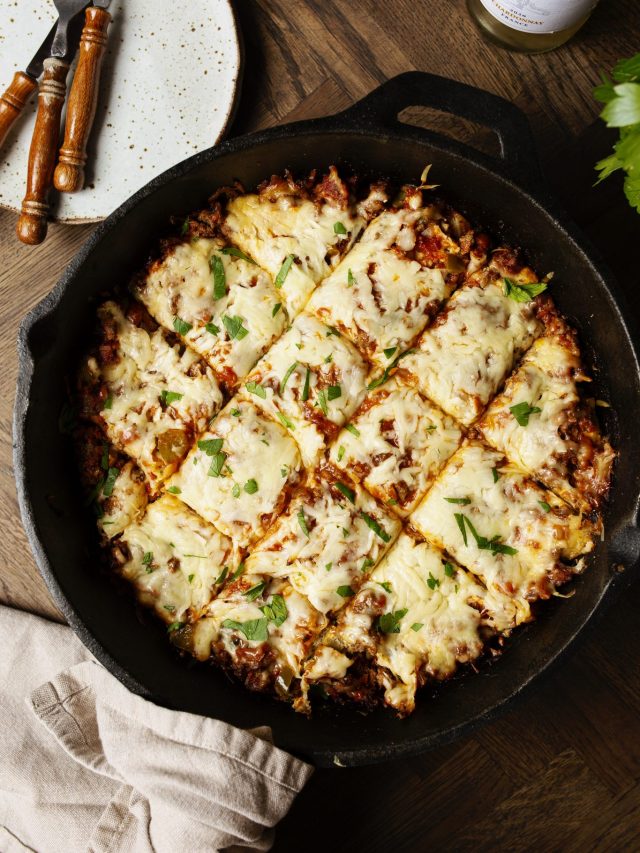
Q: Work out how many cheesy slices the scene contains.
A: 15